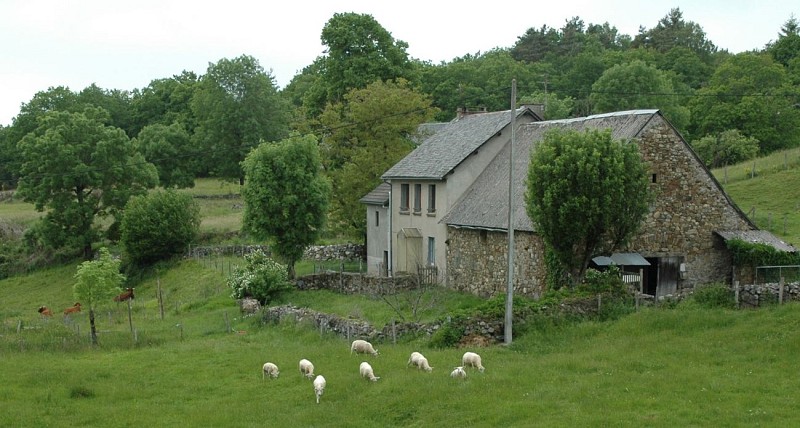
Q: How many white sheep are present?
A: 8